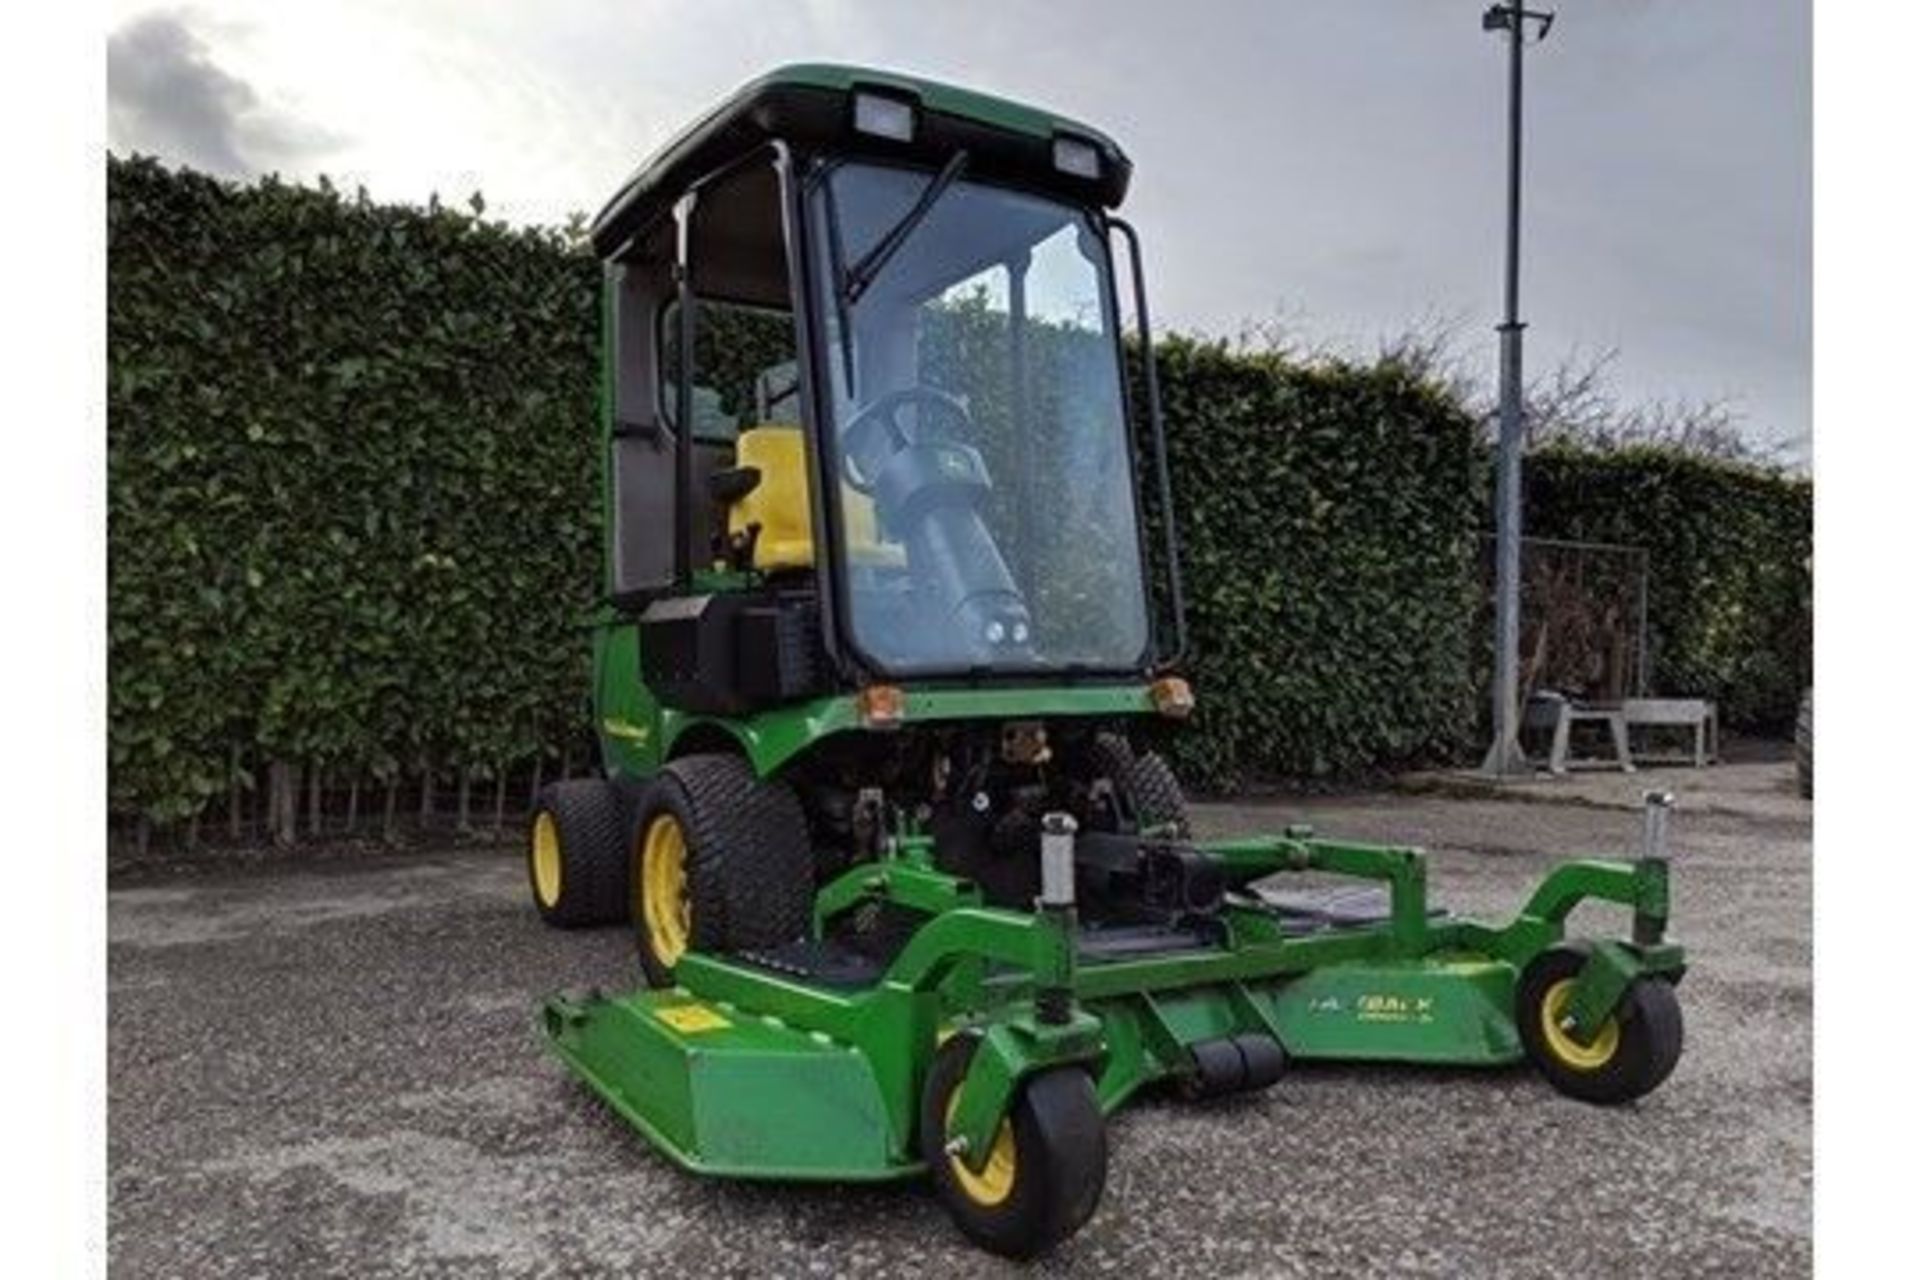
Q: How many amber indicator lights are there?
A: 2